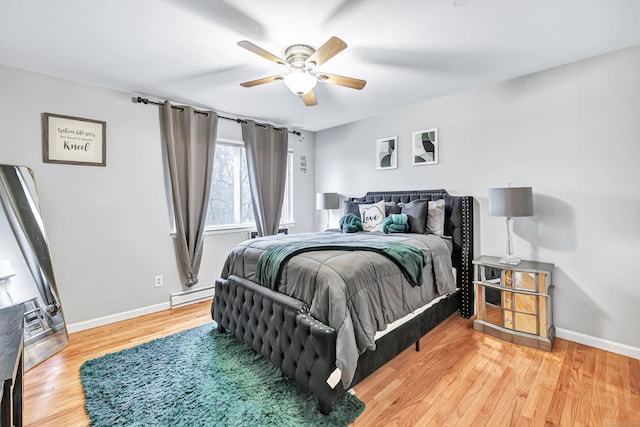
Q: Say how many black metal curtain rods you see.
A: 1